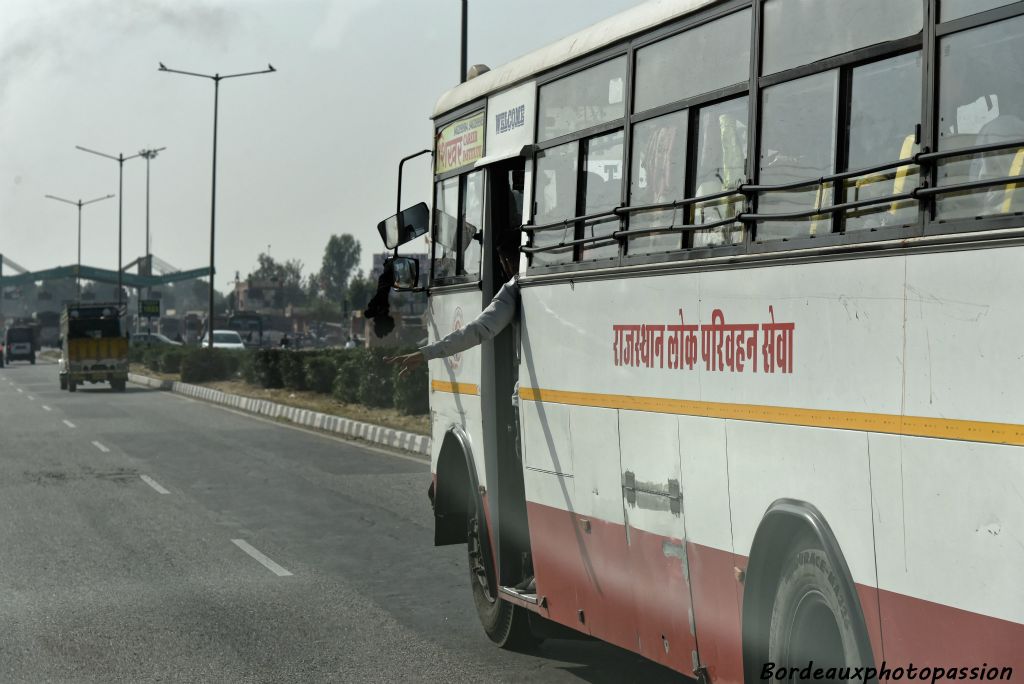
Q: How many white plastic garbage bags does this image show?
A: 0